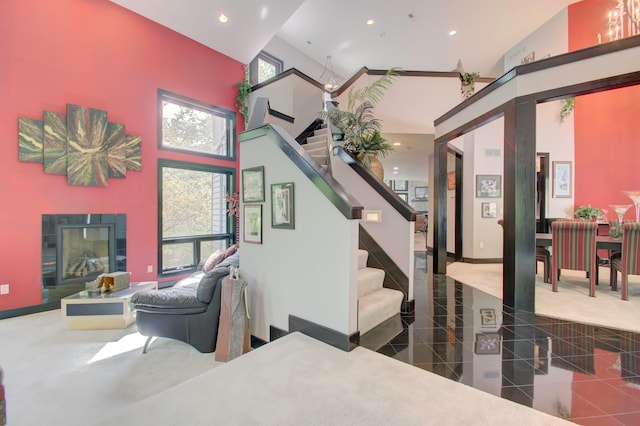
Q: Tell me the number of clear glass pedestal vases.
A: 2